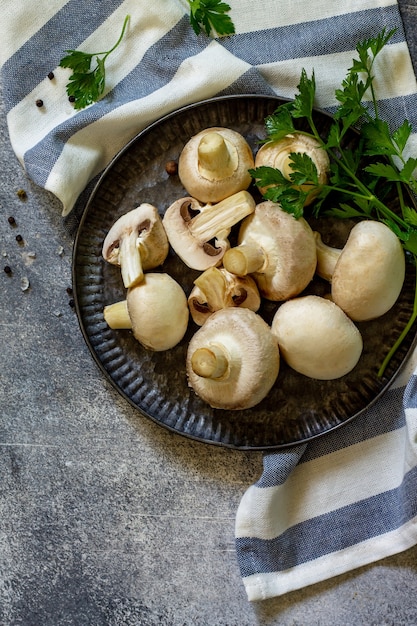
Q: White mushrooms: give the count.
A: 10